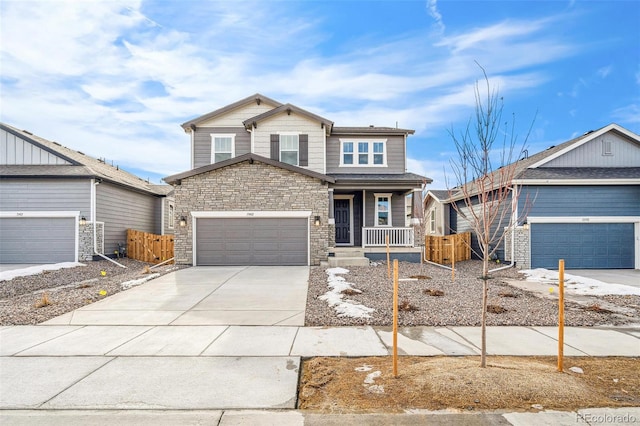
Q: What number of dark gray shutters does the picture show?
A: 2